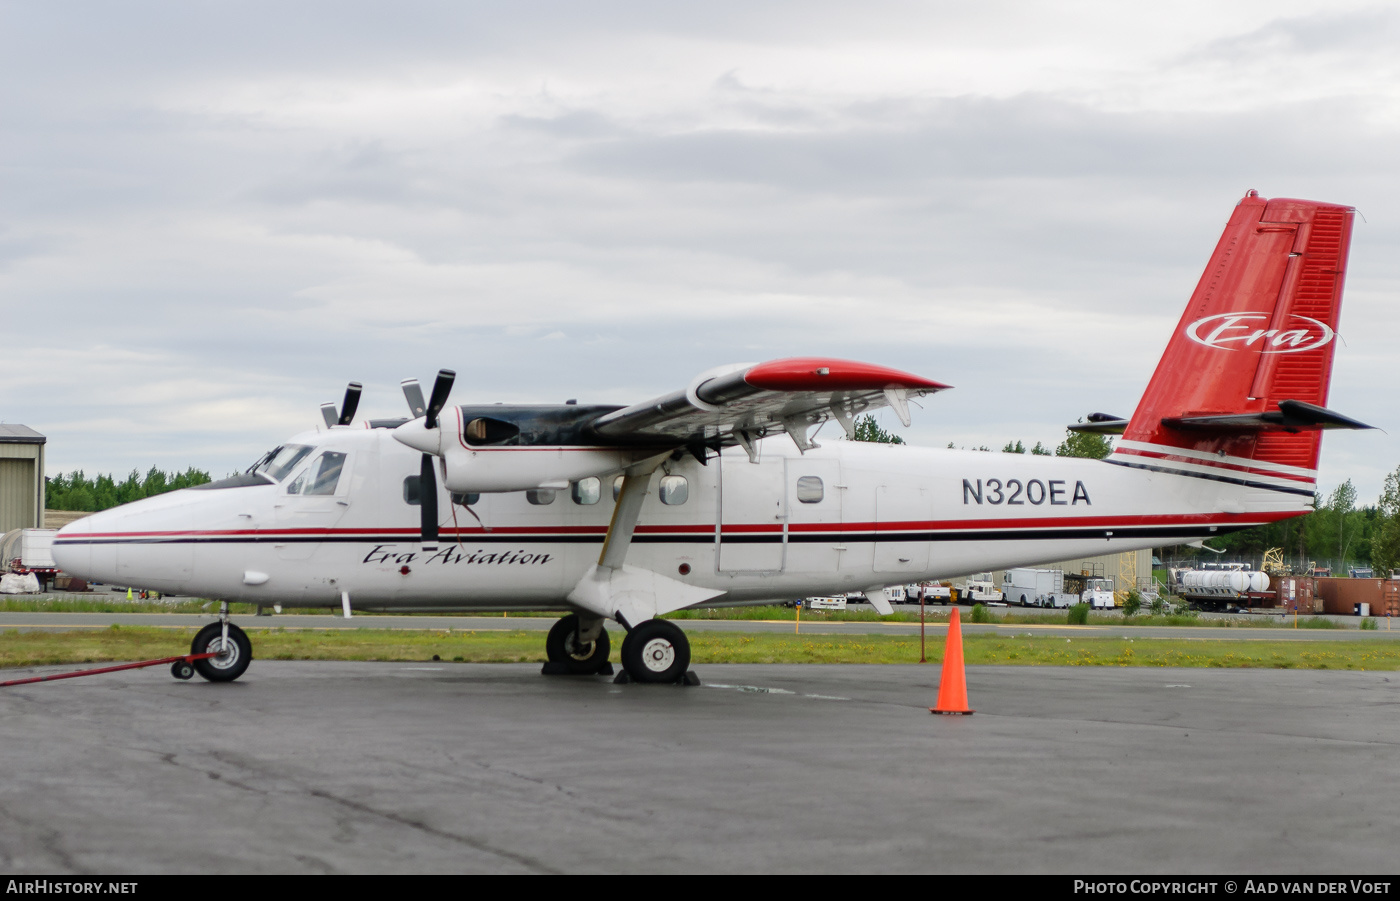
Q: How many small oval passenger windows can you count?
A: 7